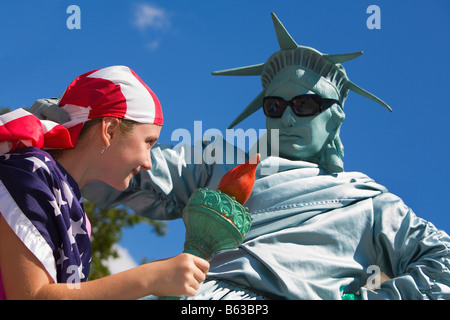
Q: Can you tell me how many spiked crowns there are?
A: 1